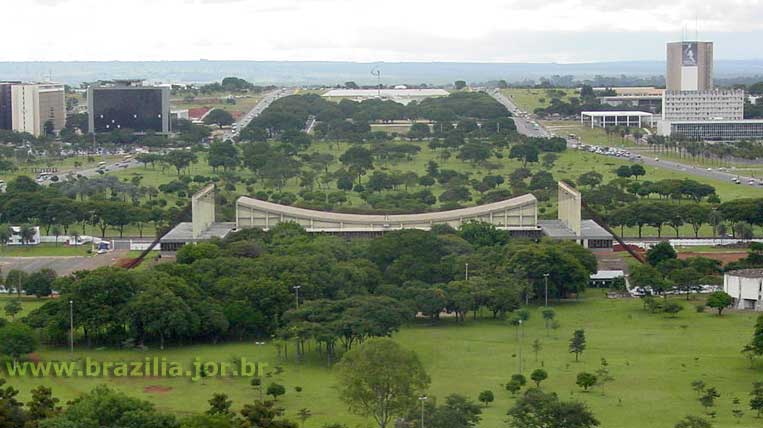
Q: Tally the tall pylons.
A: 2